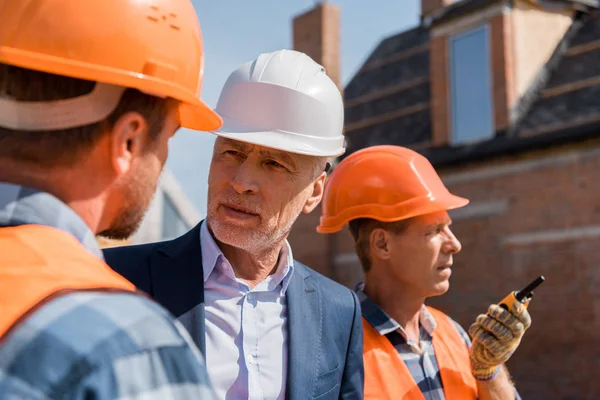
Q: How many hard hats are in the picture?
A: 3